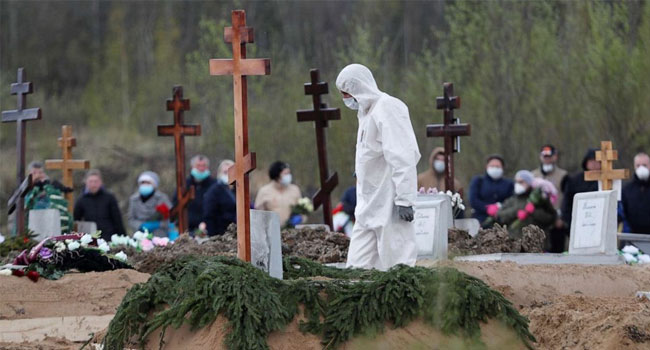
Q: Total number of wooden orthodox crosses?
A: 7